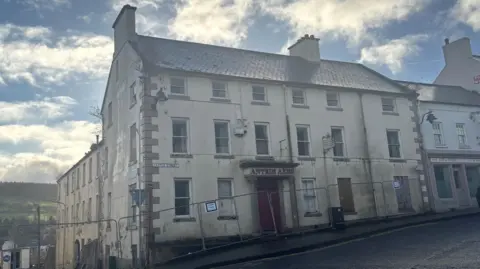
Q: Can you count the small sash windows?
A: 6